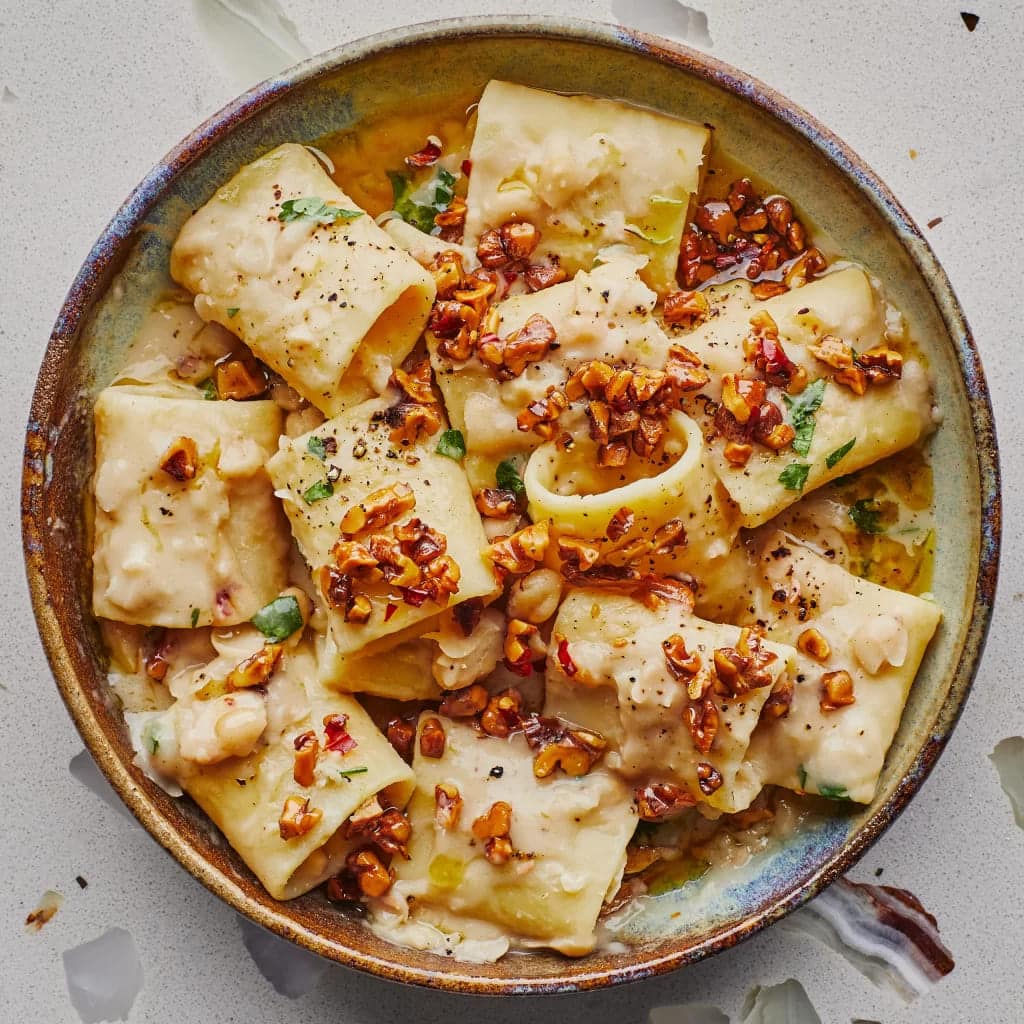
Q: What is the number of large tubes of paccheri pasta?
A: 11